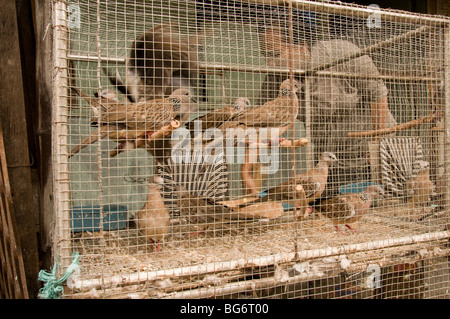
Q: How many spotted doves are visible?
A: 9